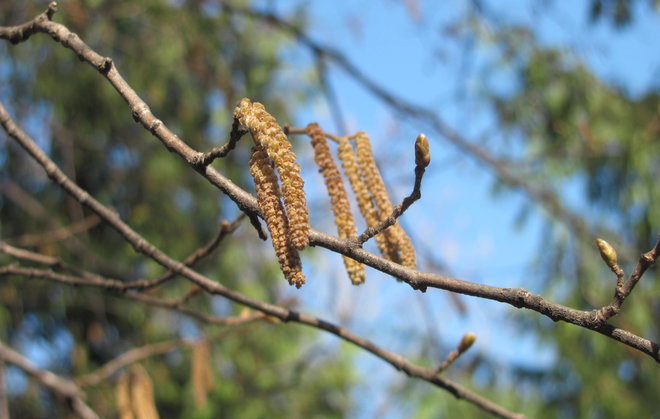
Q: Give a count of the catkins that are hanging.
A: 5